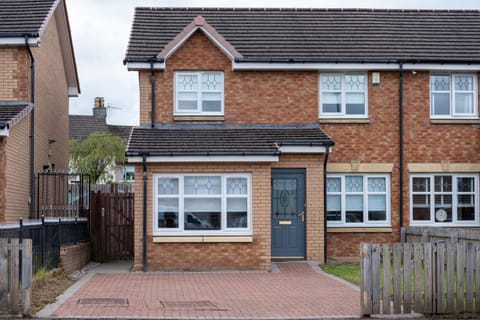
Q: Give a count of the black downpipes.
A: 5